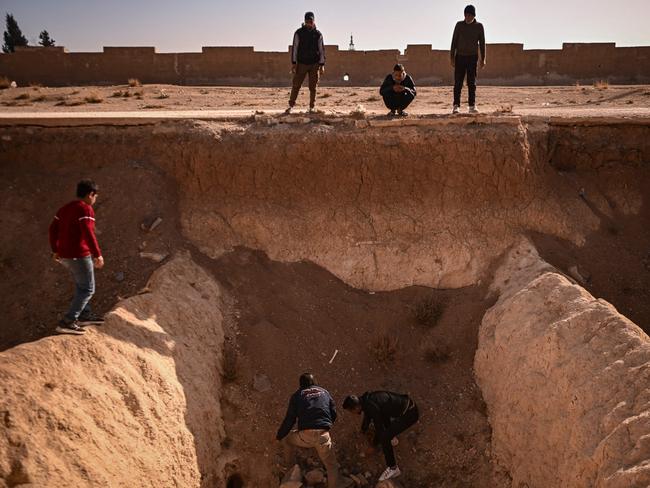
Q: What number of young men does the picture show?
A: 6